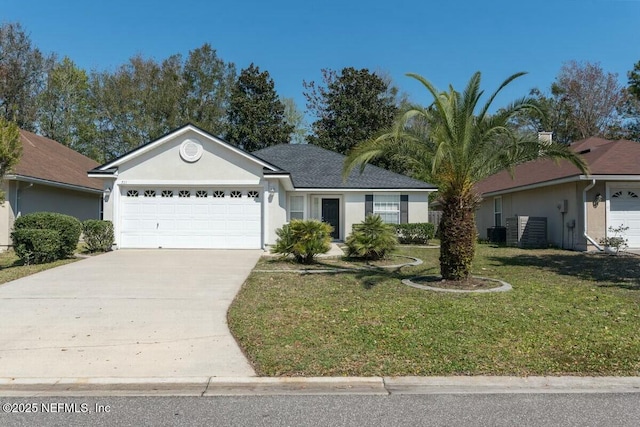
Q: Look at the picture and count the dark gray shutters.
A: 2